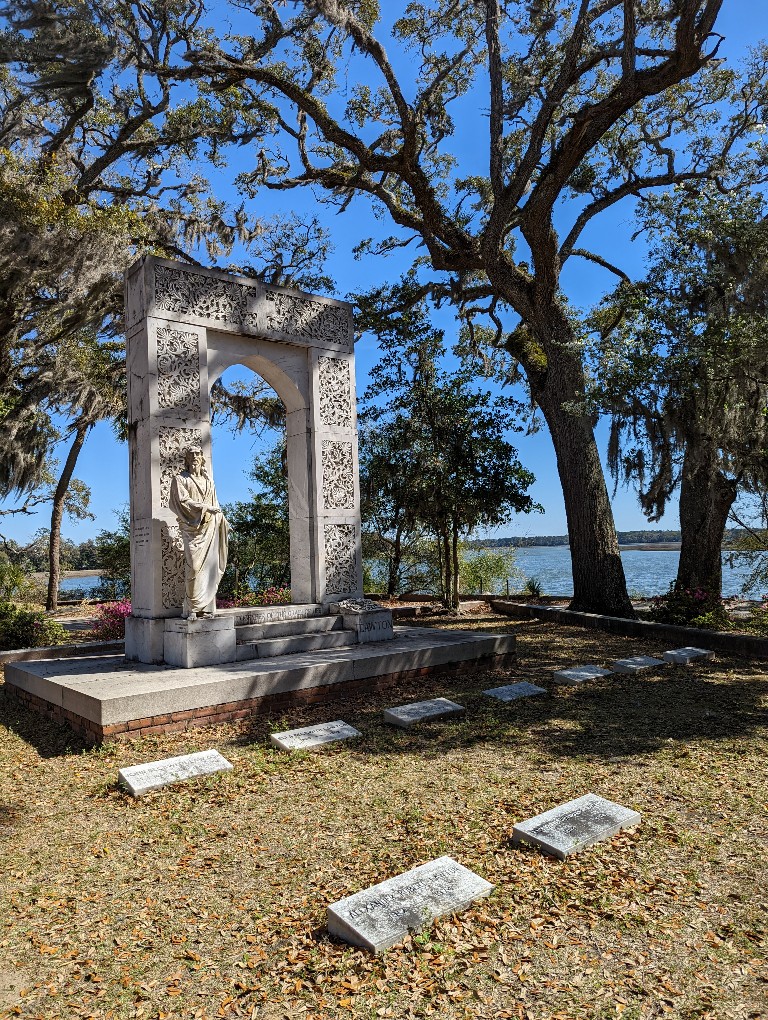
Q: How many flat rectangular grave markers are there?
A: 9